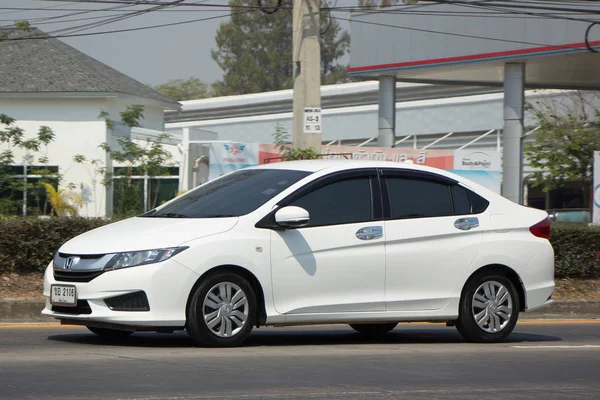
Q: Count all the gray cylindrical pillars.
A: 2